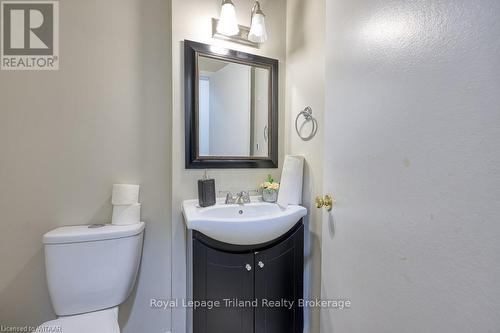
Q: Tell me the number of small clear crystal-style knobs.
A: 2